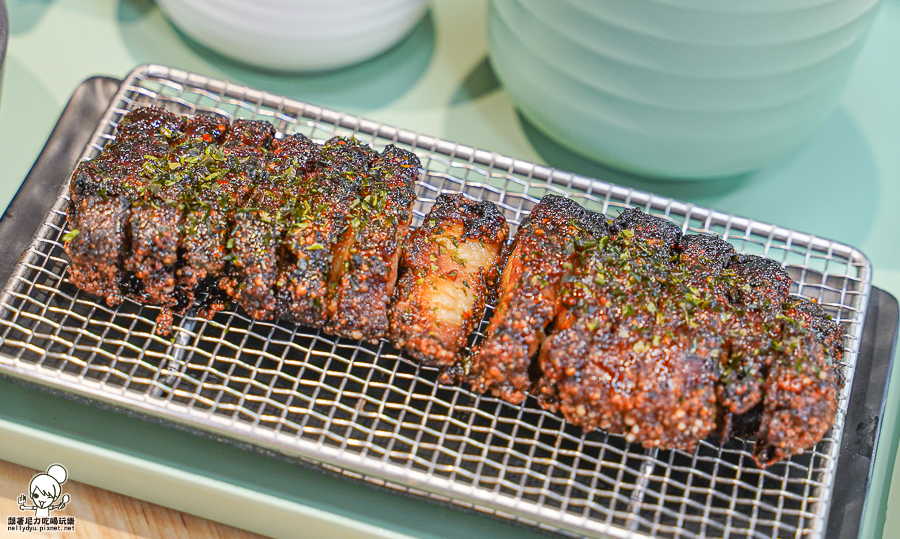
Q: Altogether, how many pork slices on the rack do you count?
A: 12